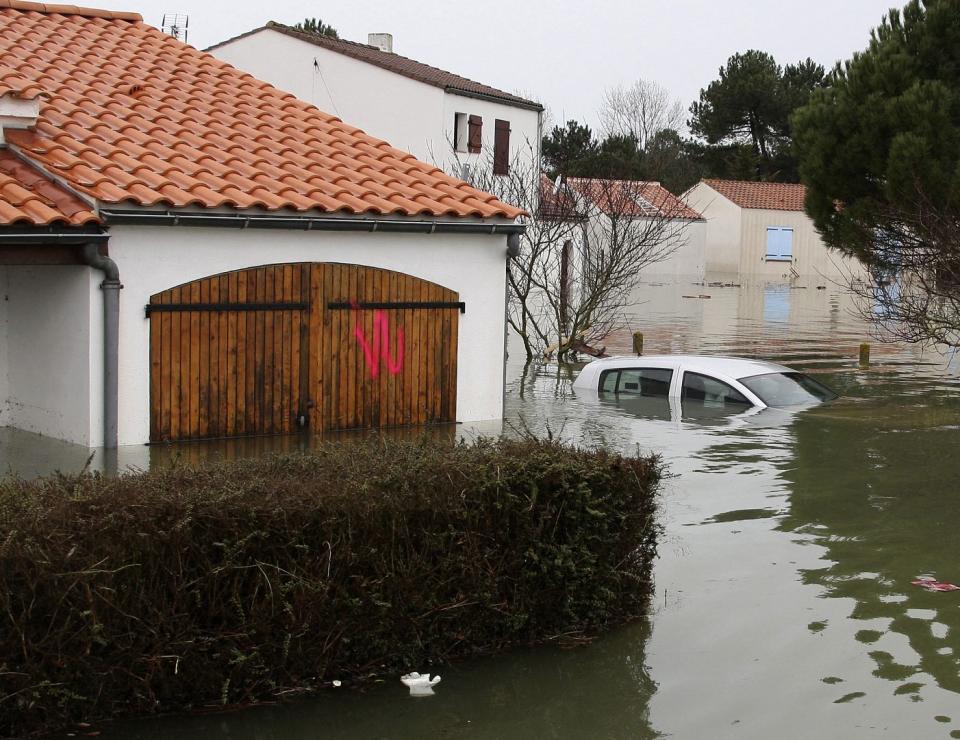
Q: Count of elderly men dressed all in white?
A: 0